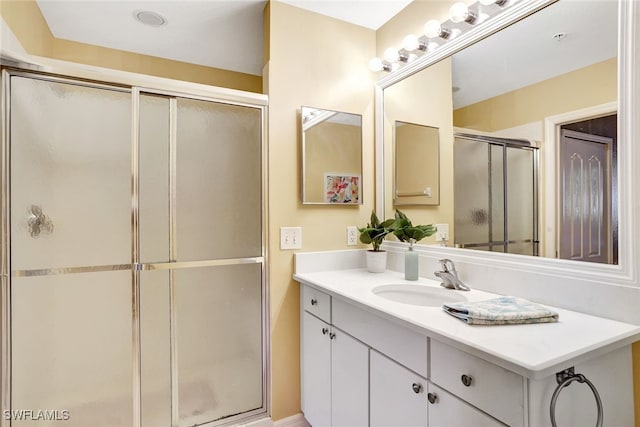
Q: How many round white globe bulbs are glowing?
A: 6